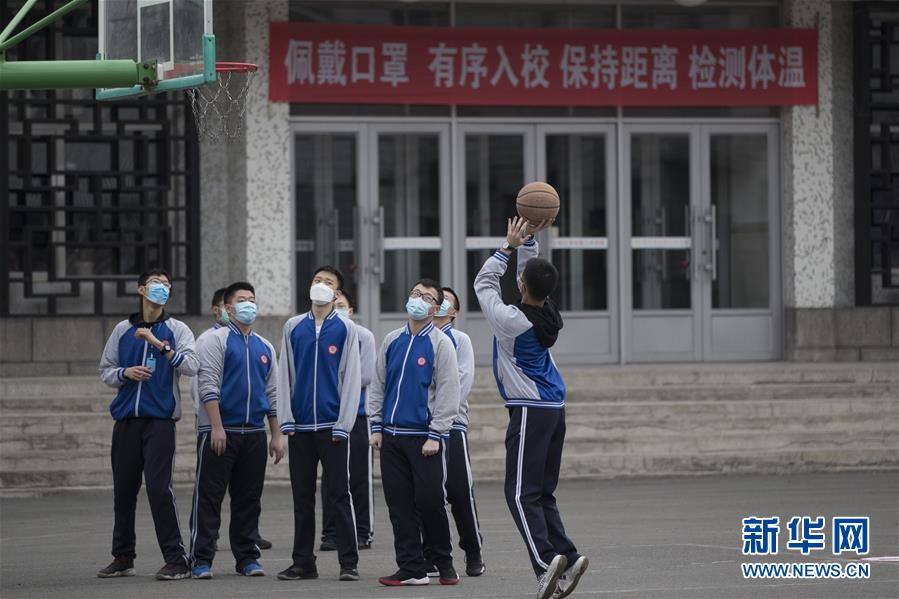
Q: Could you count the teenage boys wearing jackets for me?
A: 8